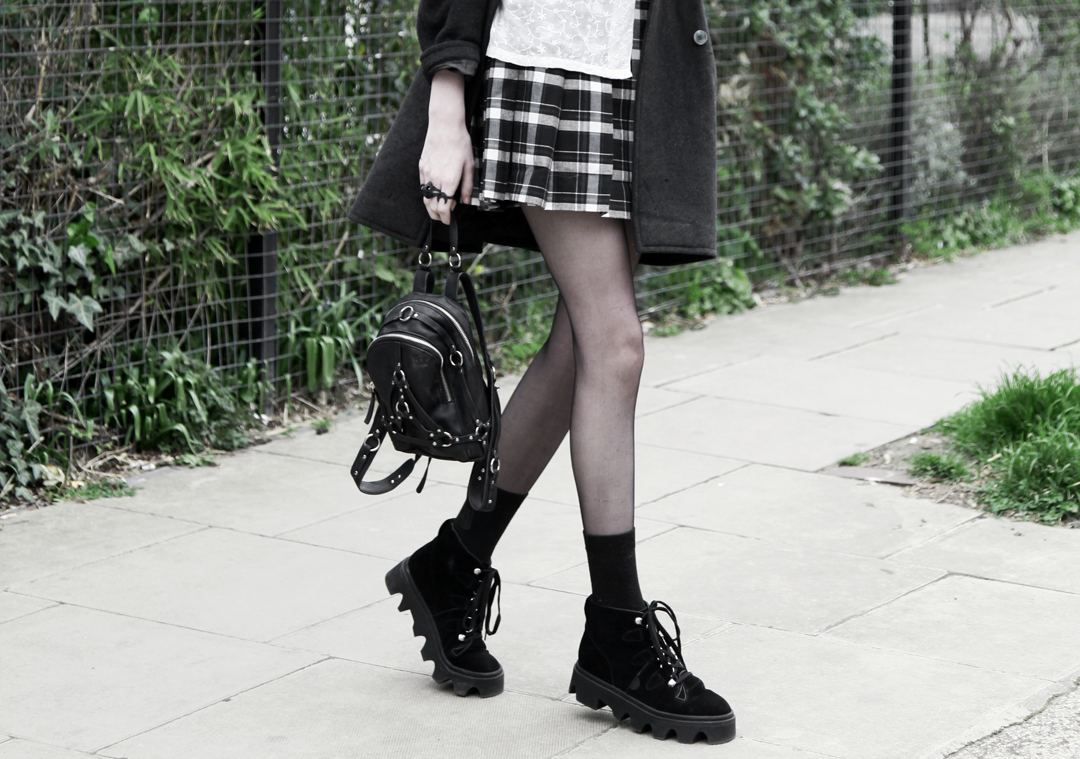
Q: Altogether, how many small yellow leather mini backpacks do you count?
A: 0